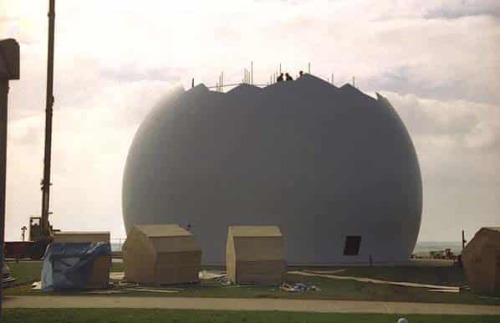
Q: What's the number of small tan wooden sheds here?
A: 4